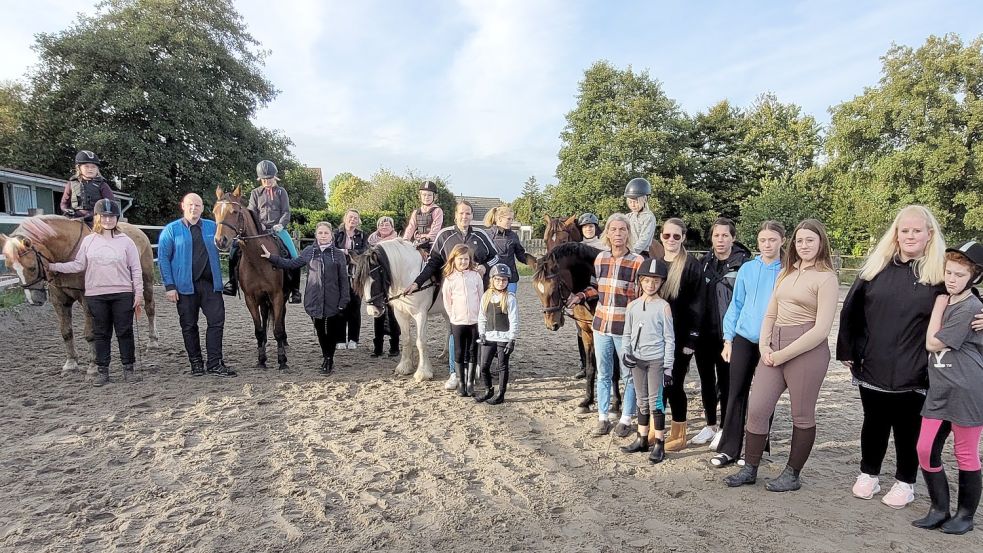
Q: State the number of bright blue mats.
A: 0